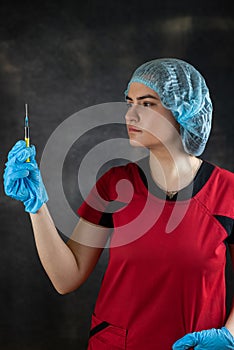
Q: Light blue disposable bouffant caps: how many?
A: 1